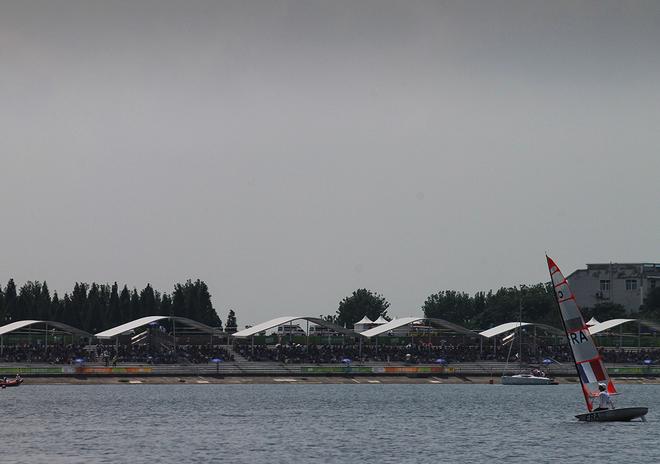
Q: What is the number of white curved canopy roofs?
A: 6